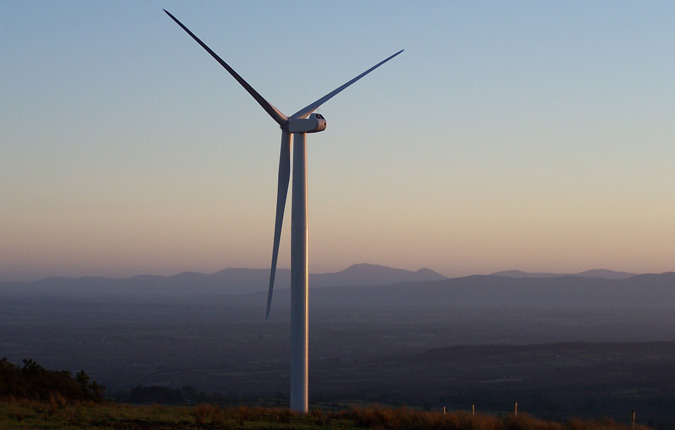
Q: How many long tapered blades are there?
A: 3